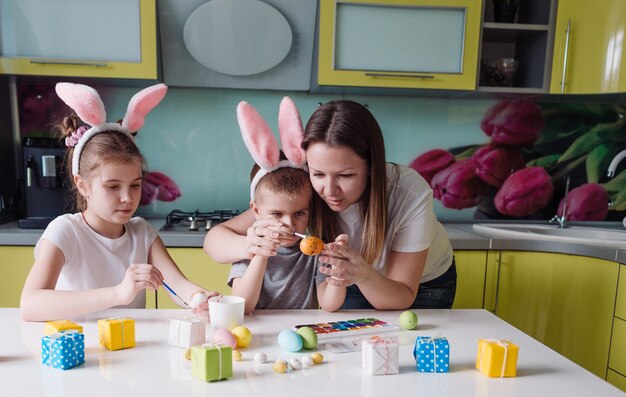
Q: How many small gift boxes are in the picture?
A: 8